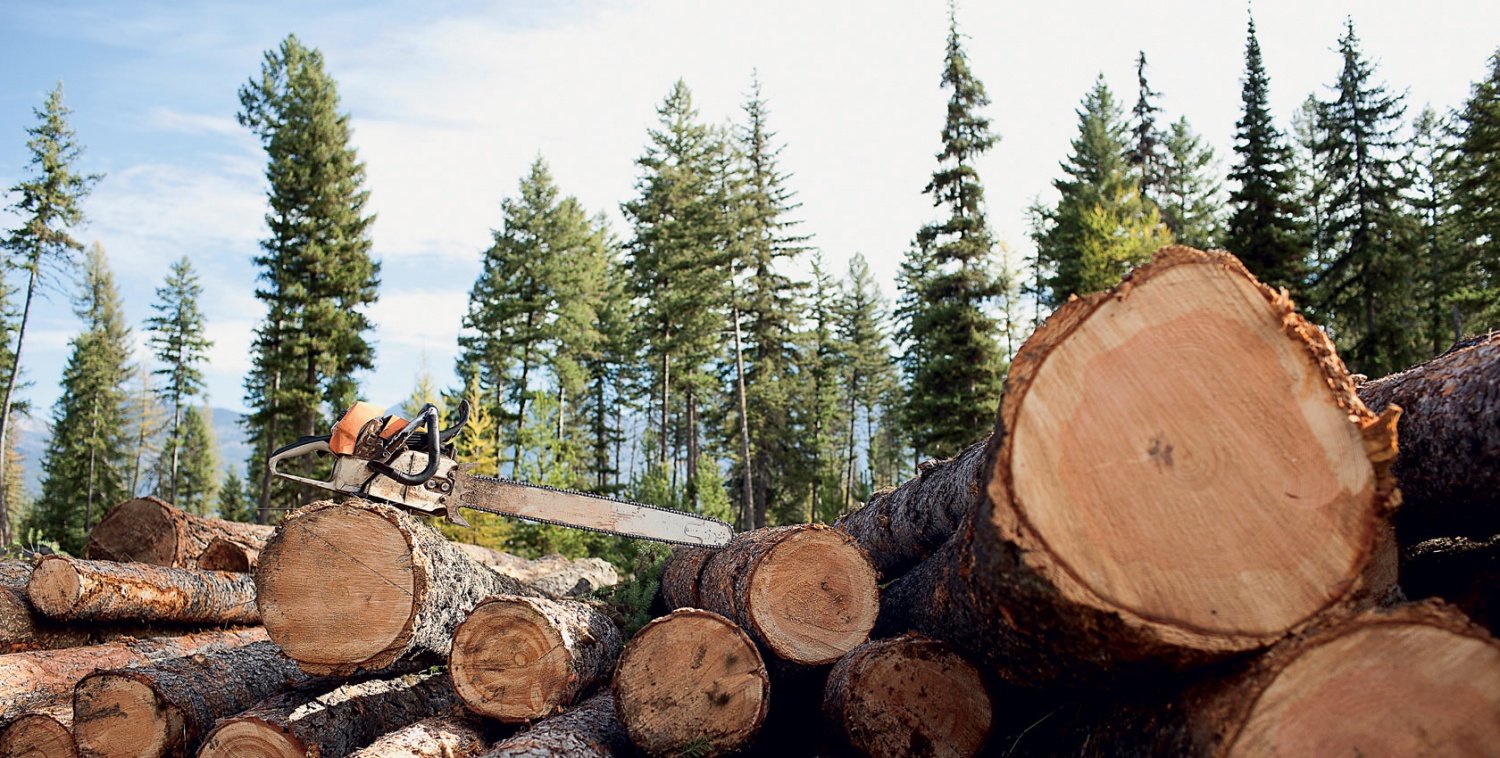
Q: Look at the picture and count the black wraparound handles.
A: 1